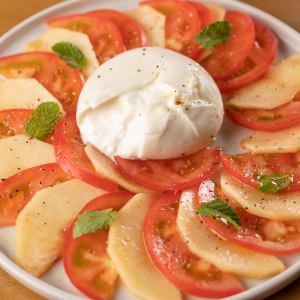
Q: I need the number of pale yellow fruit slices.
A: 12